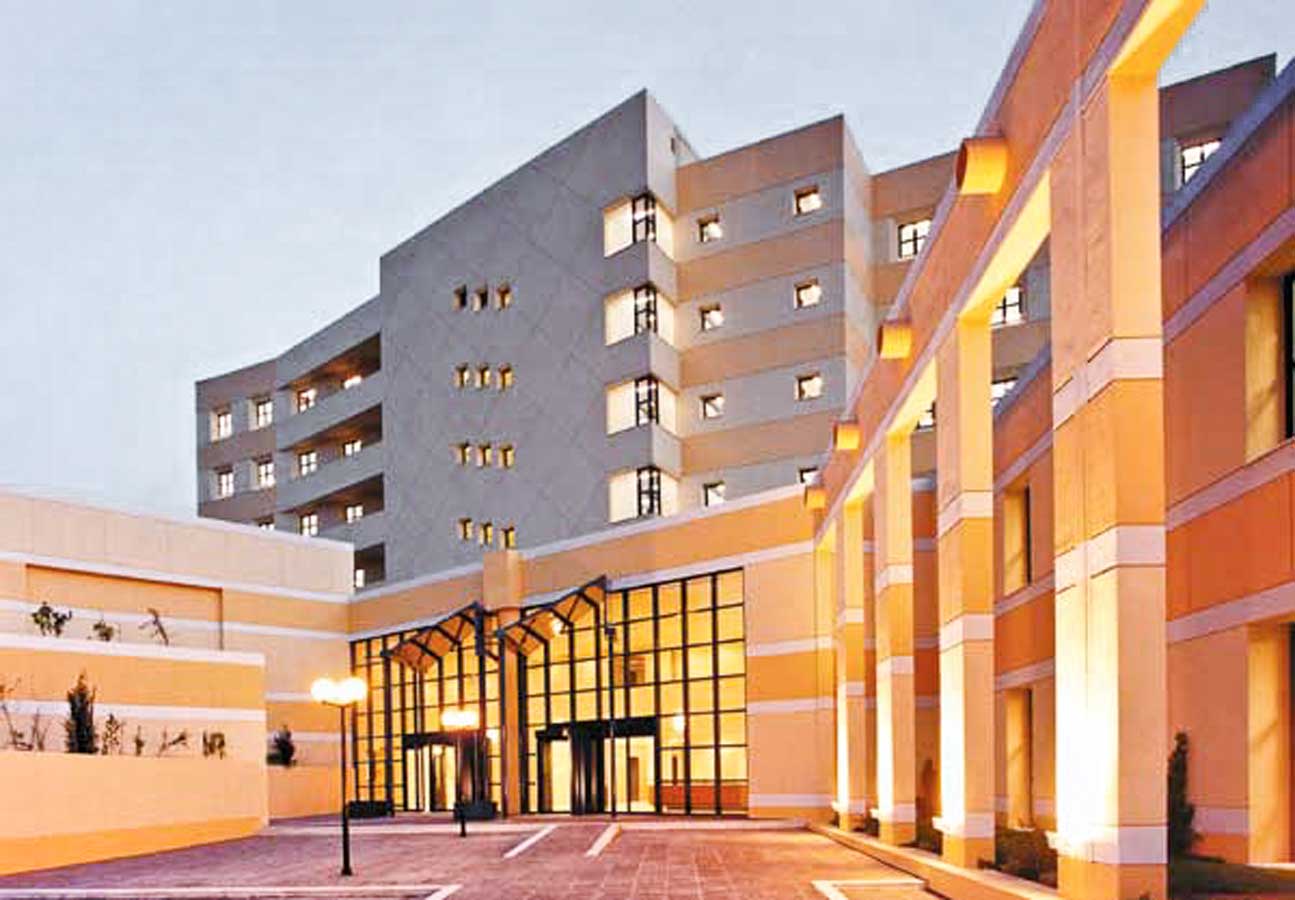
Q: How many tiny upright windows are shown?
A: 12